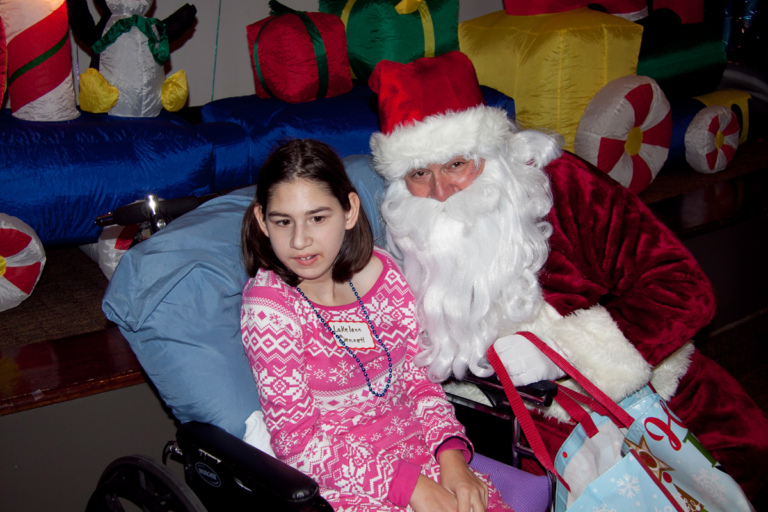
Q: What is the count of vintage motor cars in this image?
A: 0